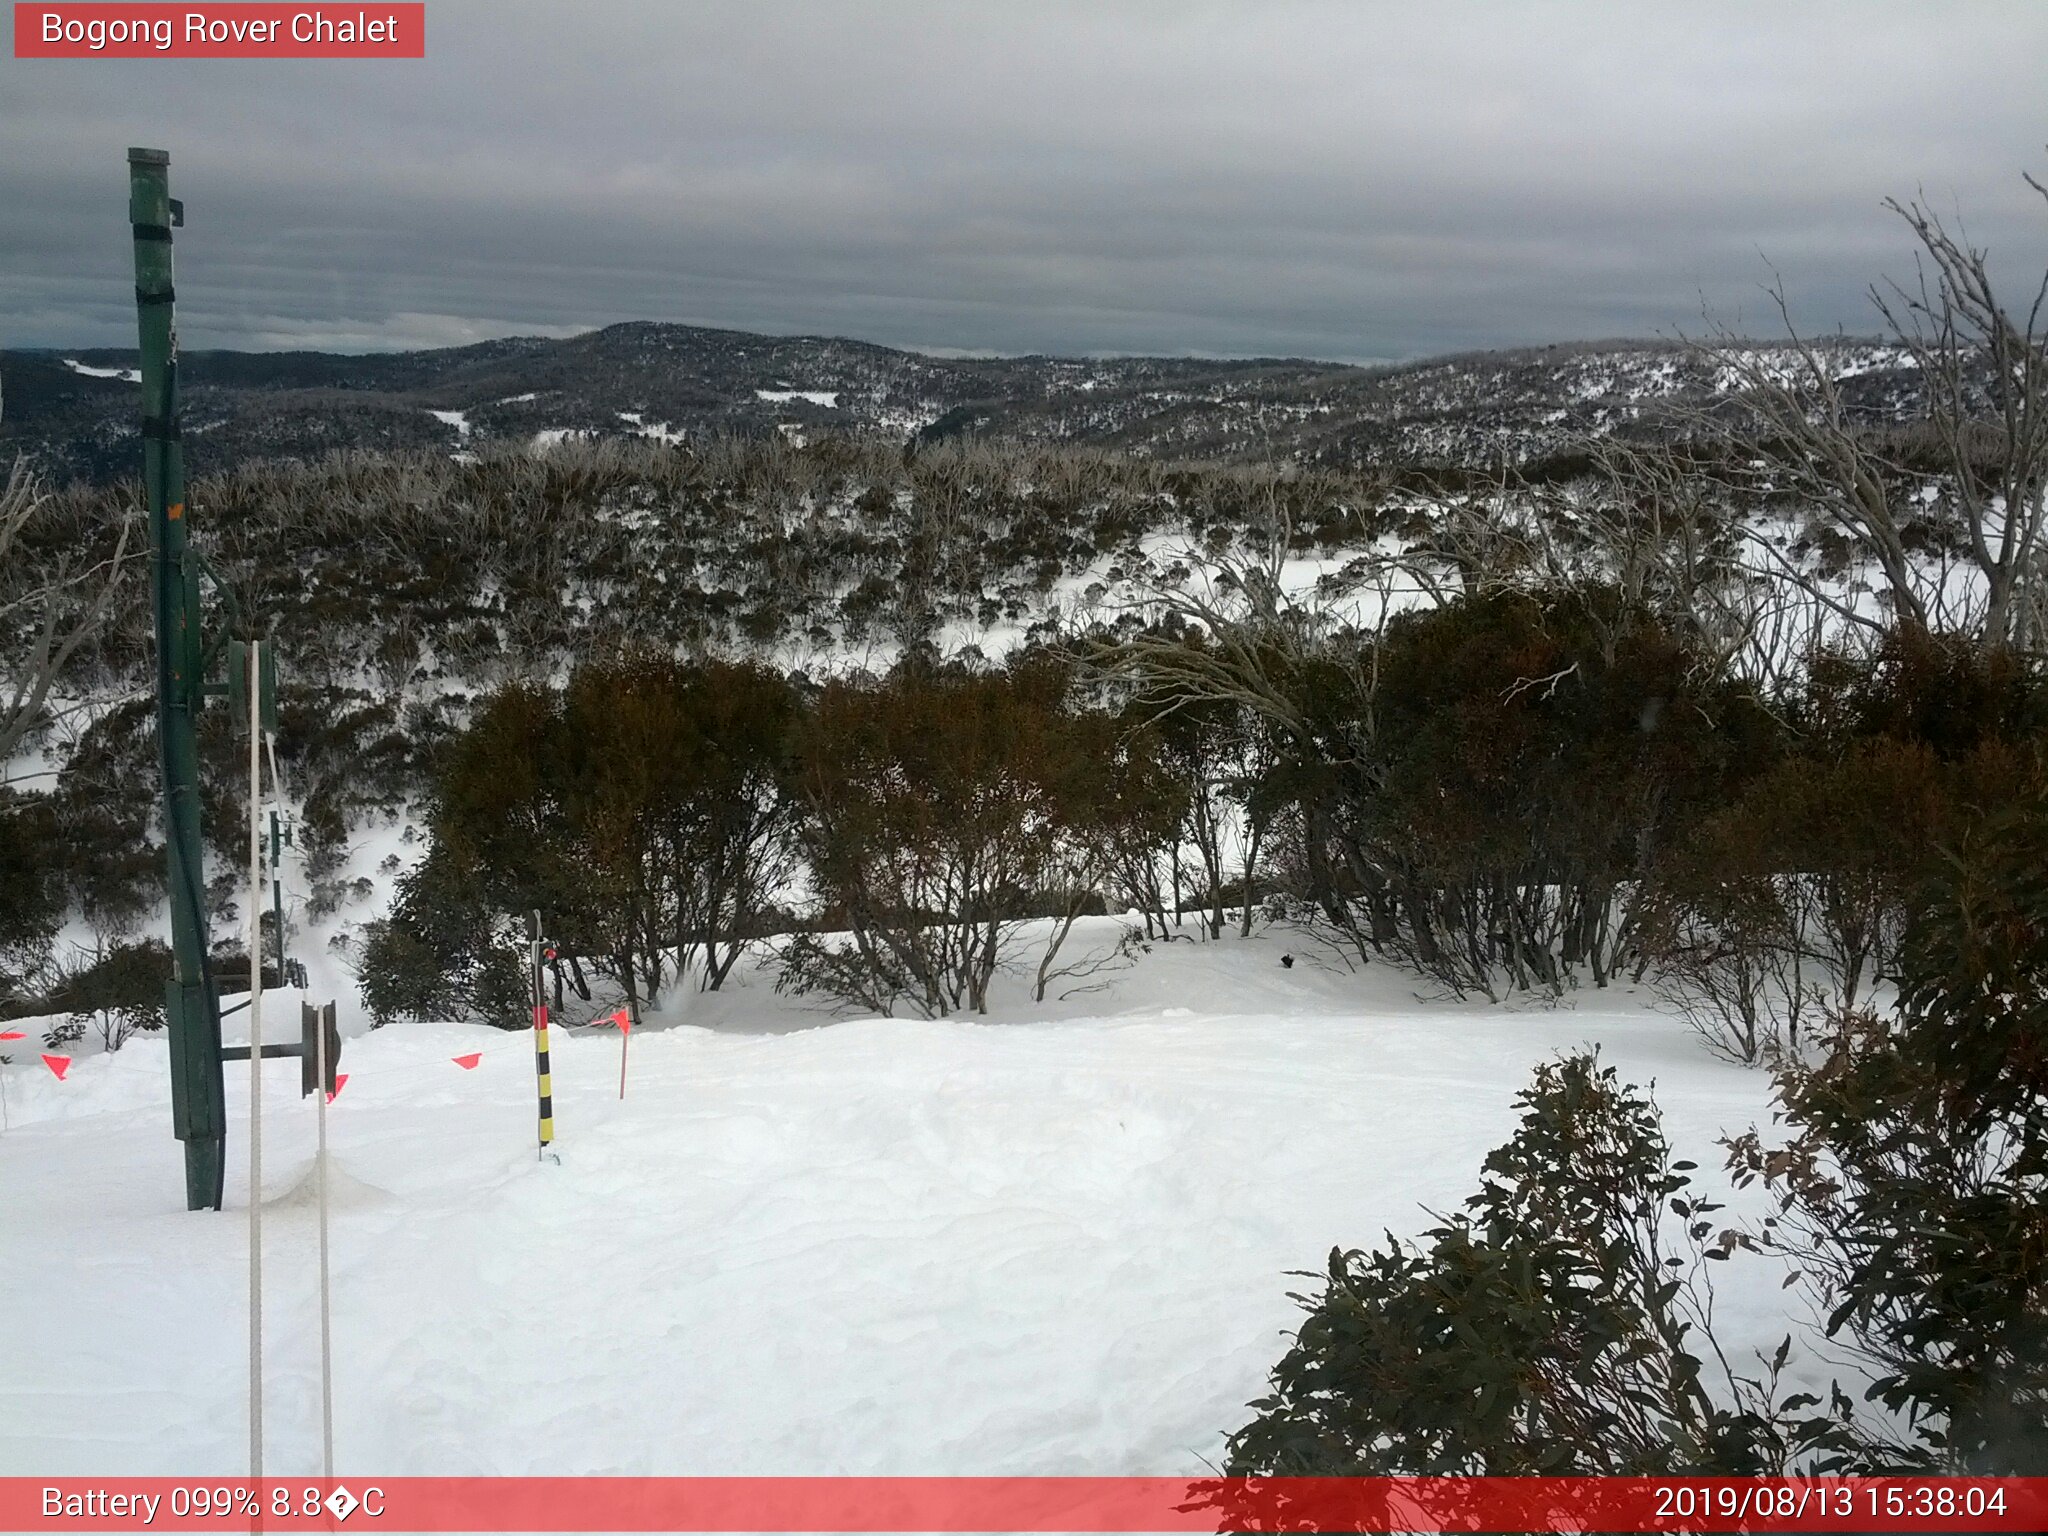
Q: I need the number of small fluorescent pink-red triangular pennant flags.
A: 5